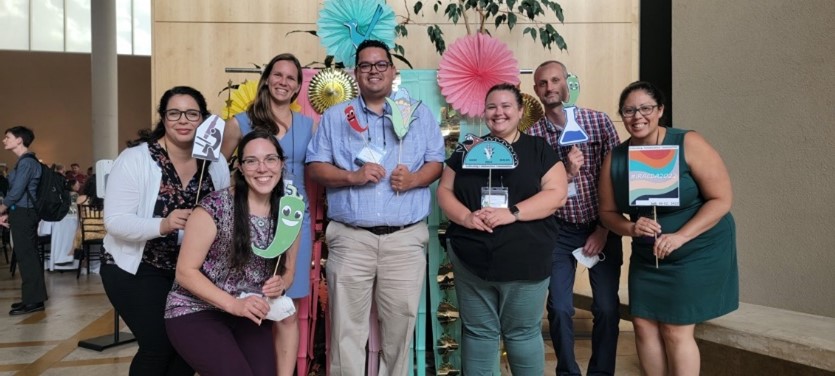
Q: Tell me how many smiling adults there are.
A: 7